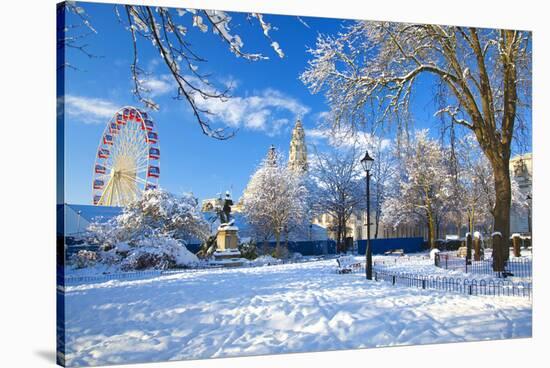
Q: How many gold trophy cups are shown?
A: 0